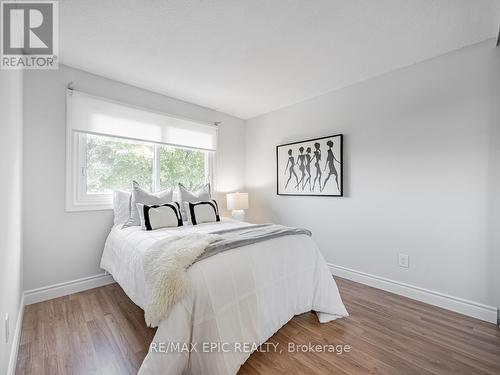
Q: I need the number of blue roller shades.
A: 0